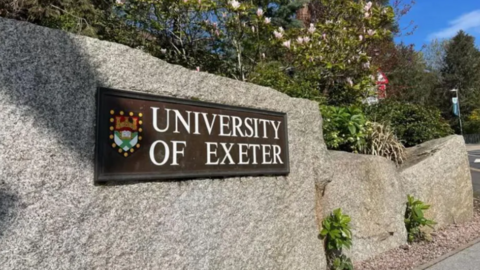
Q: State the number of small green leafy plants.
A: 2